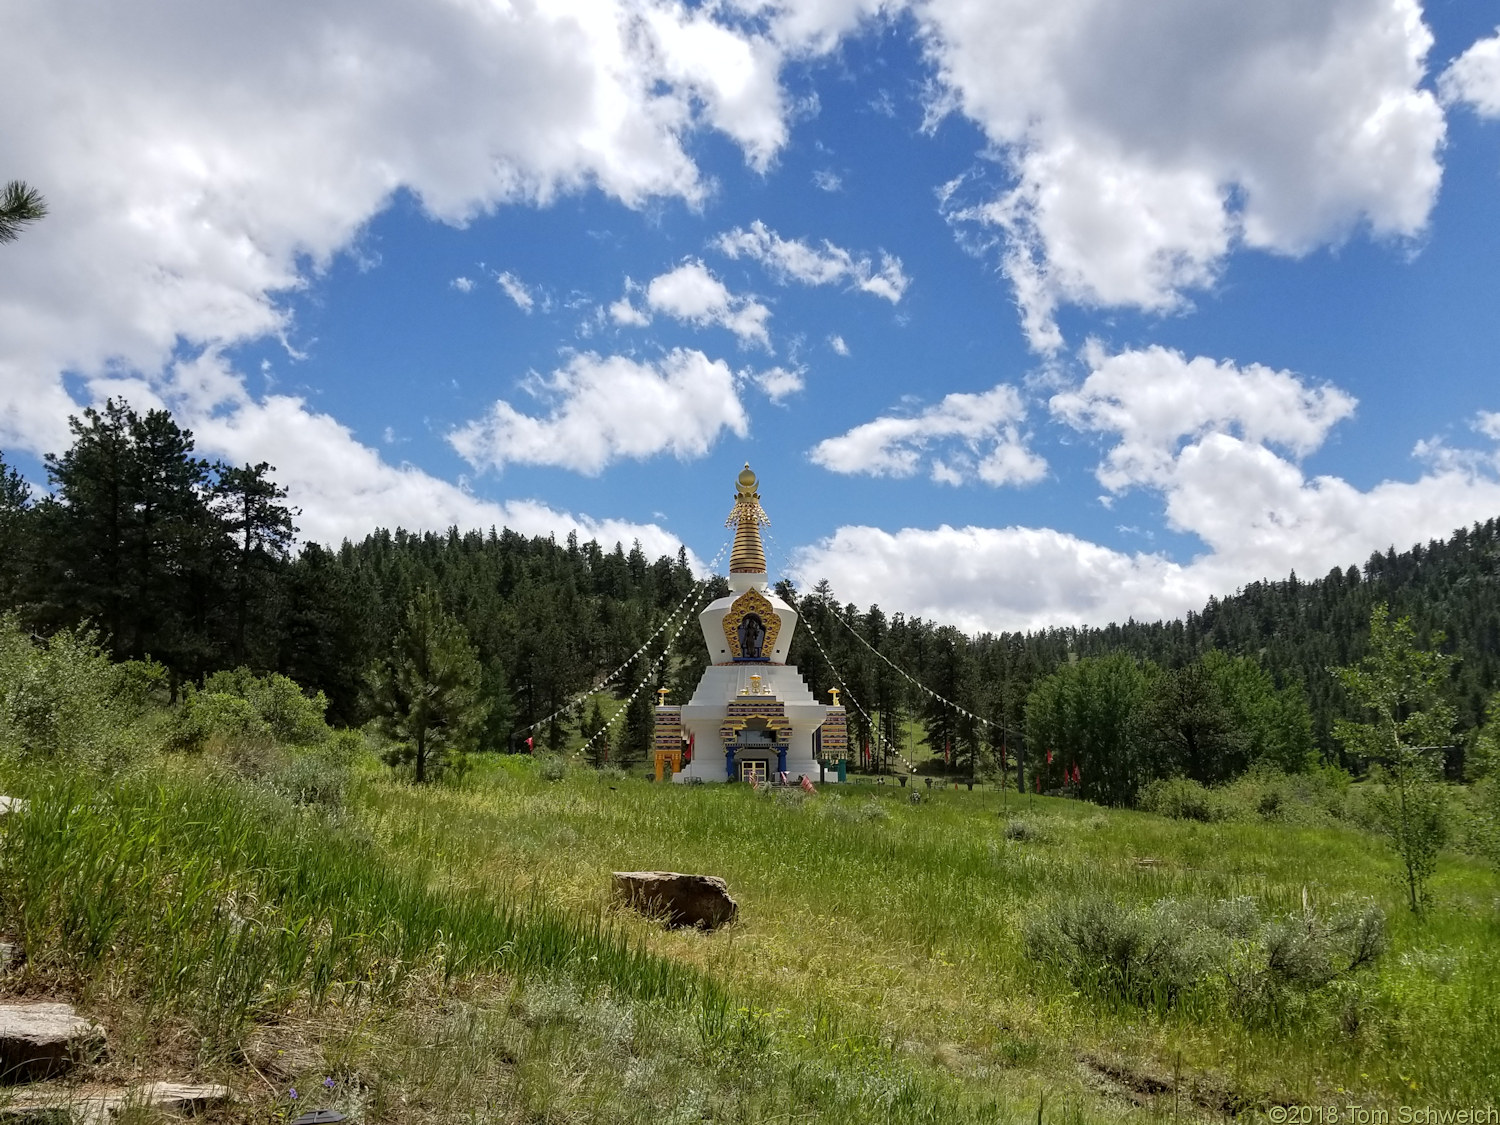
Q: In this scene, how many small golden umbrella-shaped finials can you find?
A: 3